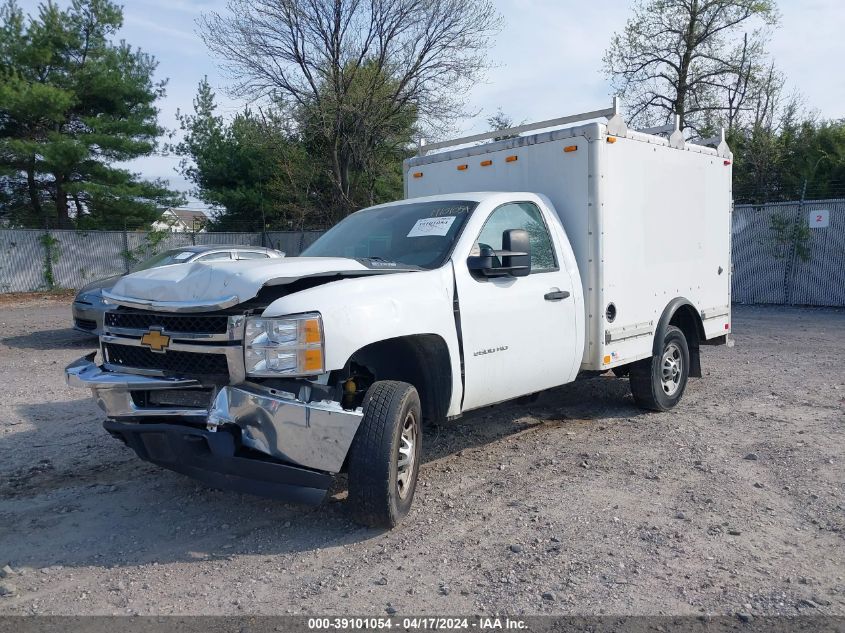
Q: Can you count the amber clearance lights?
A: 6